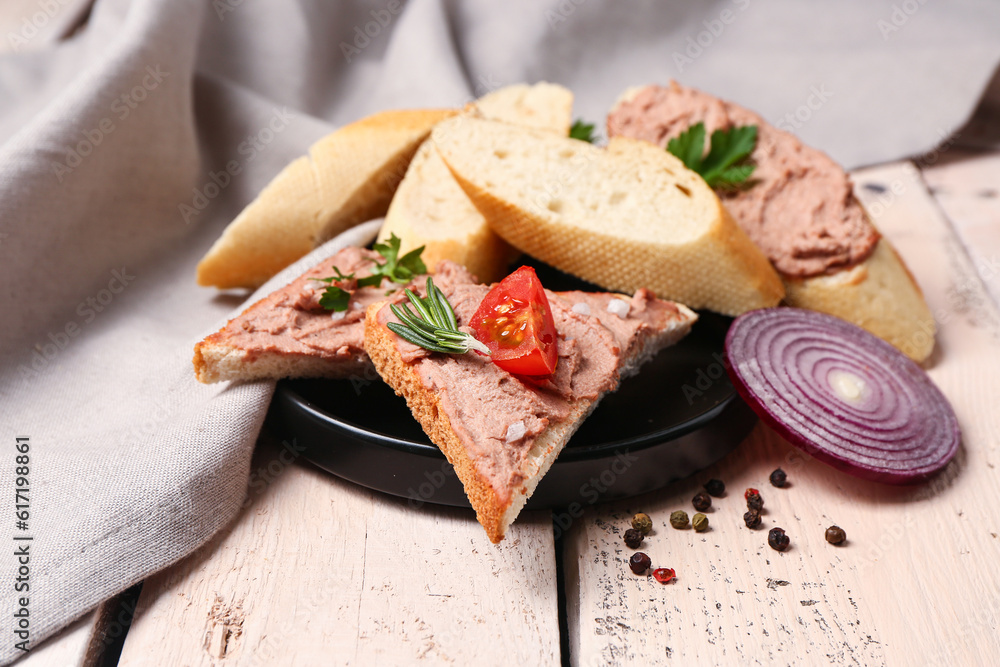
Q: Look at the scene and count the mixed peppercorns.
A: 14